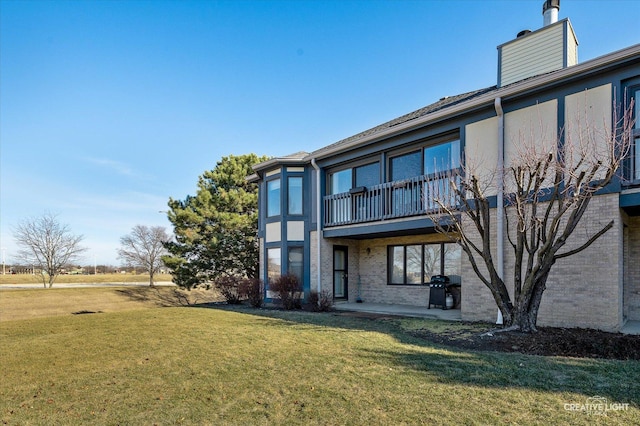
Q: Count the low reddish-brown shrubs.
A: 4